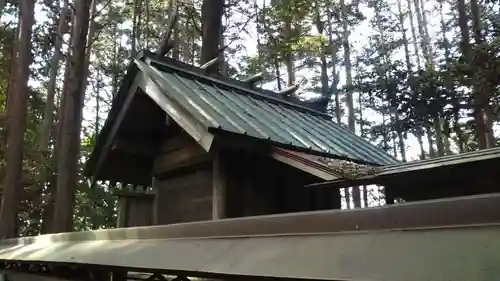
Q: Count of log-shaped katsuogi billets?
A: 3